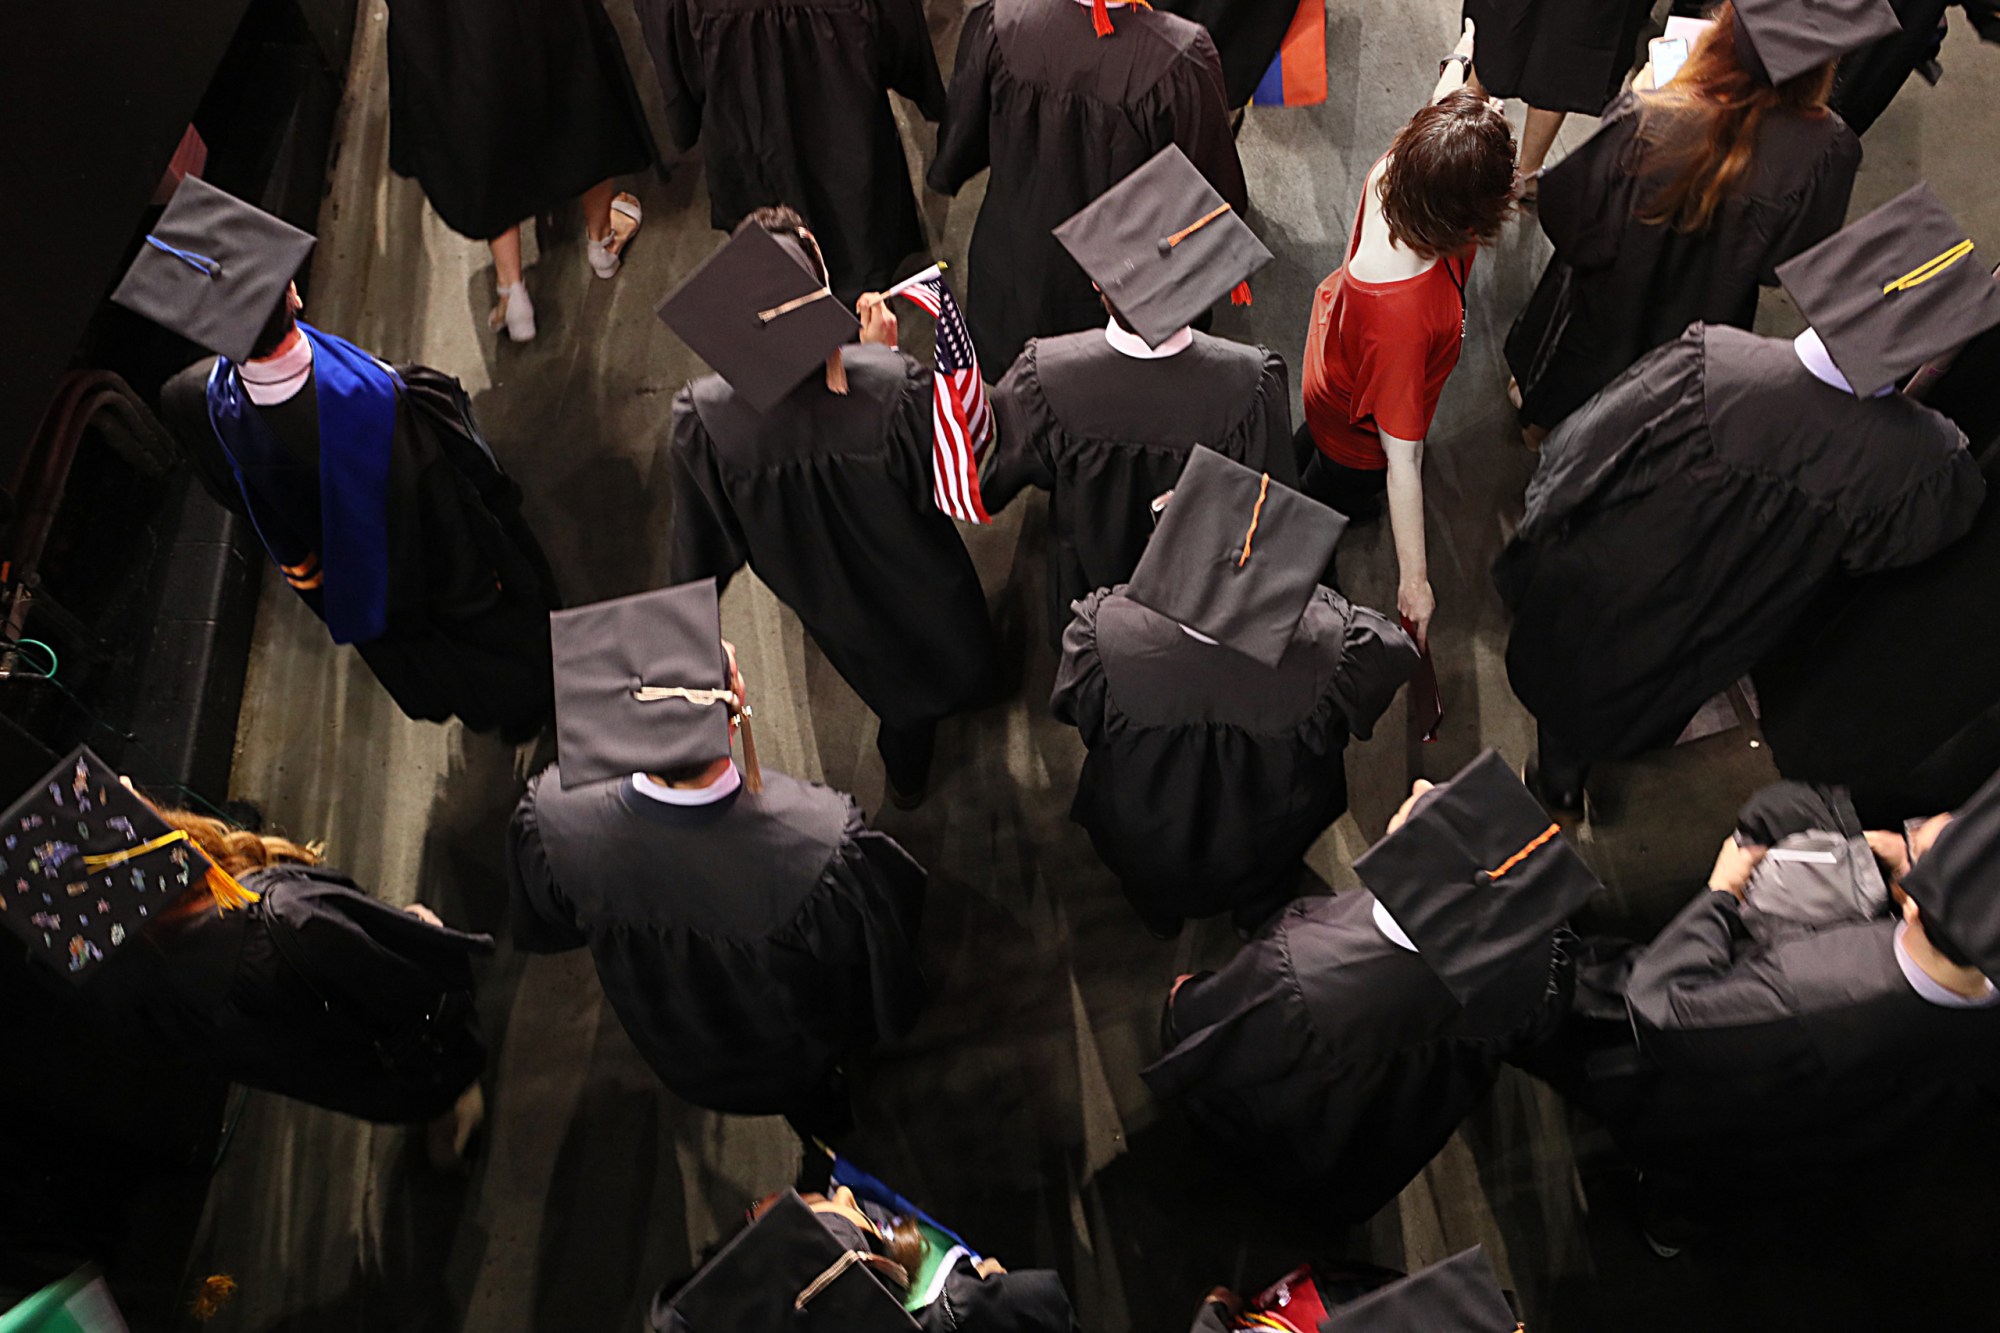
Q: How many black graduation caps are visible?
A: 12